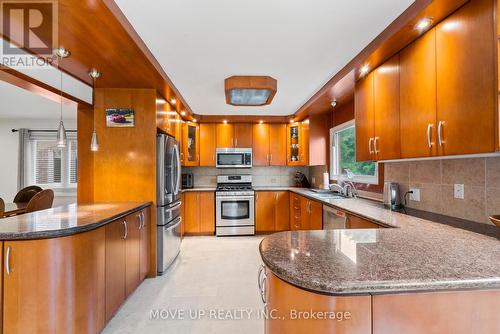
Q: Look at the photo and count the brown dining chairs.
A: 3